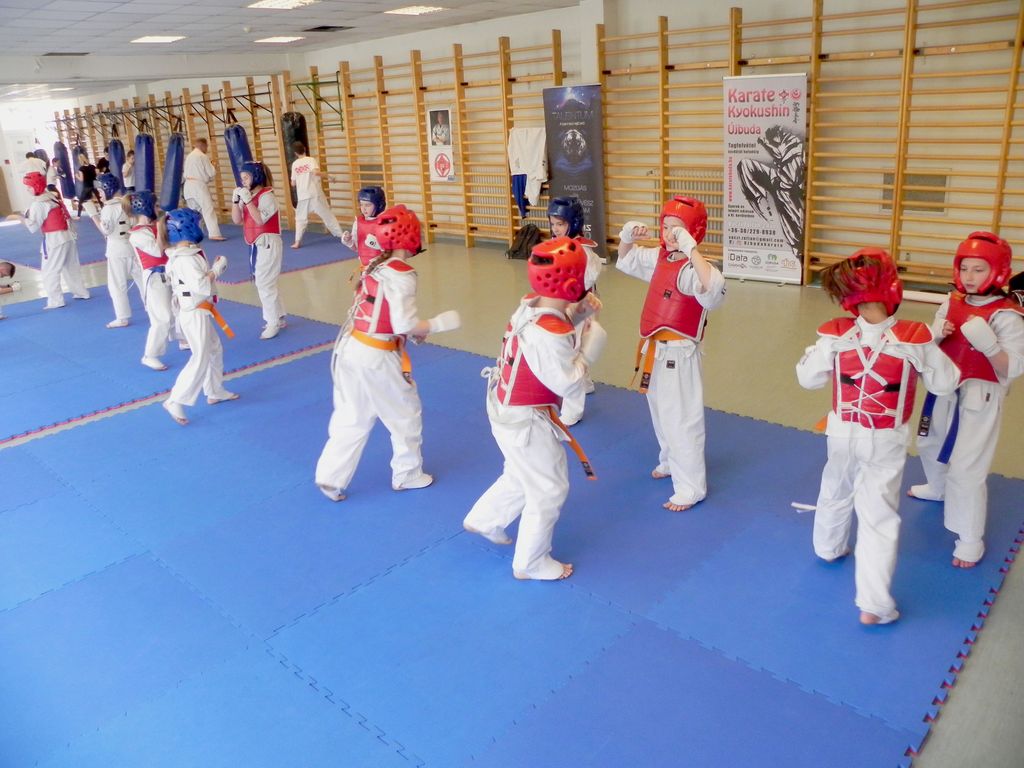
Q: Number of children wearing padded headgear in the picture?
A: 12